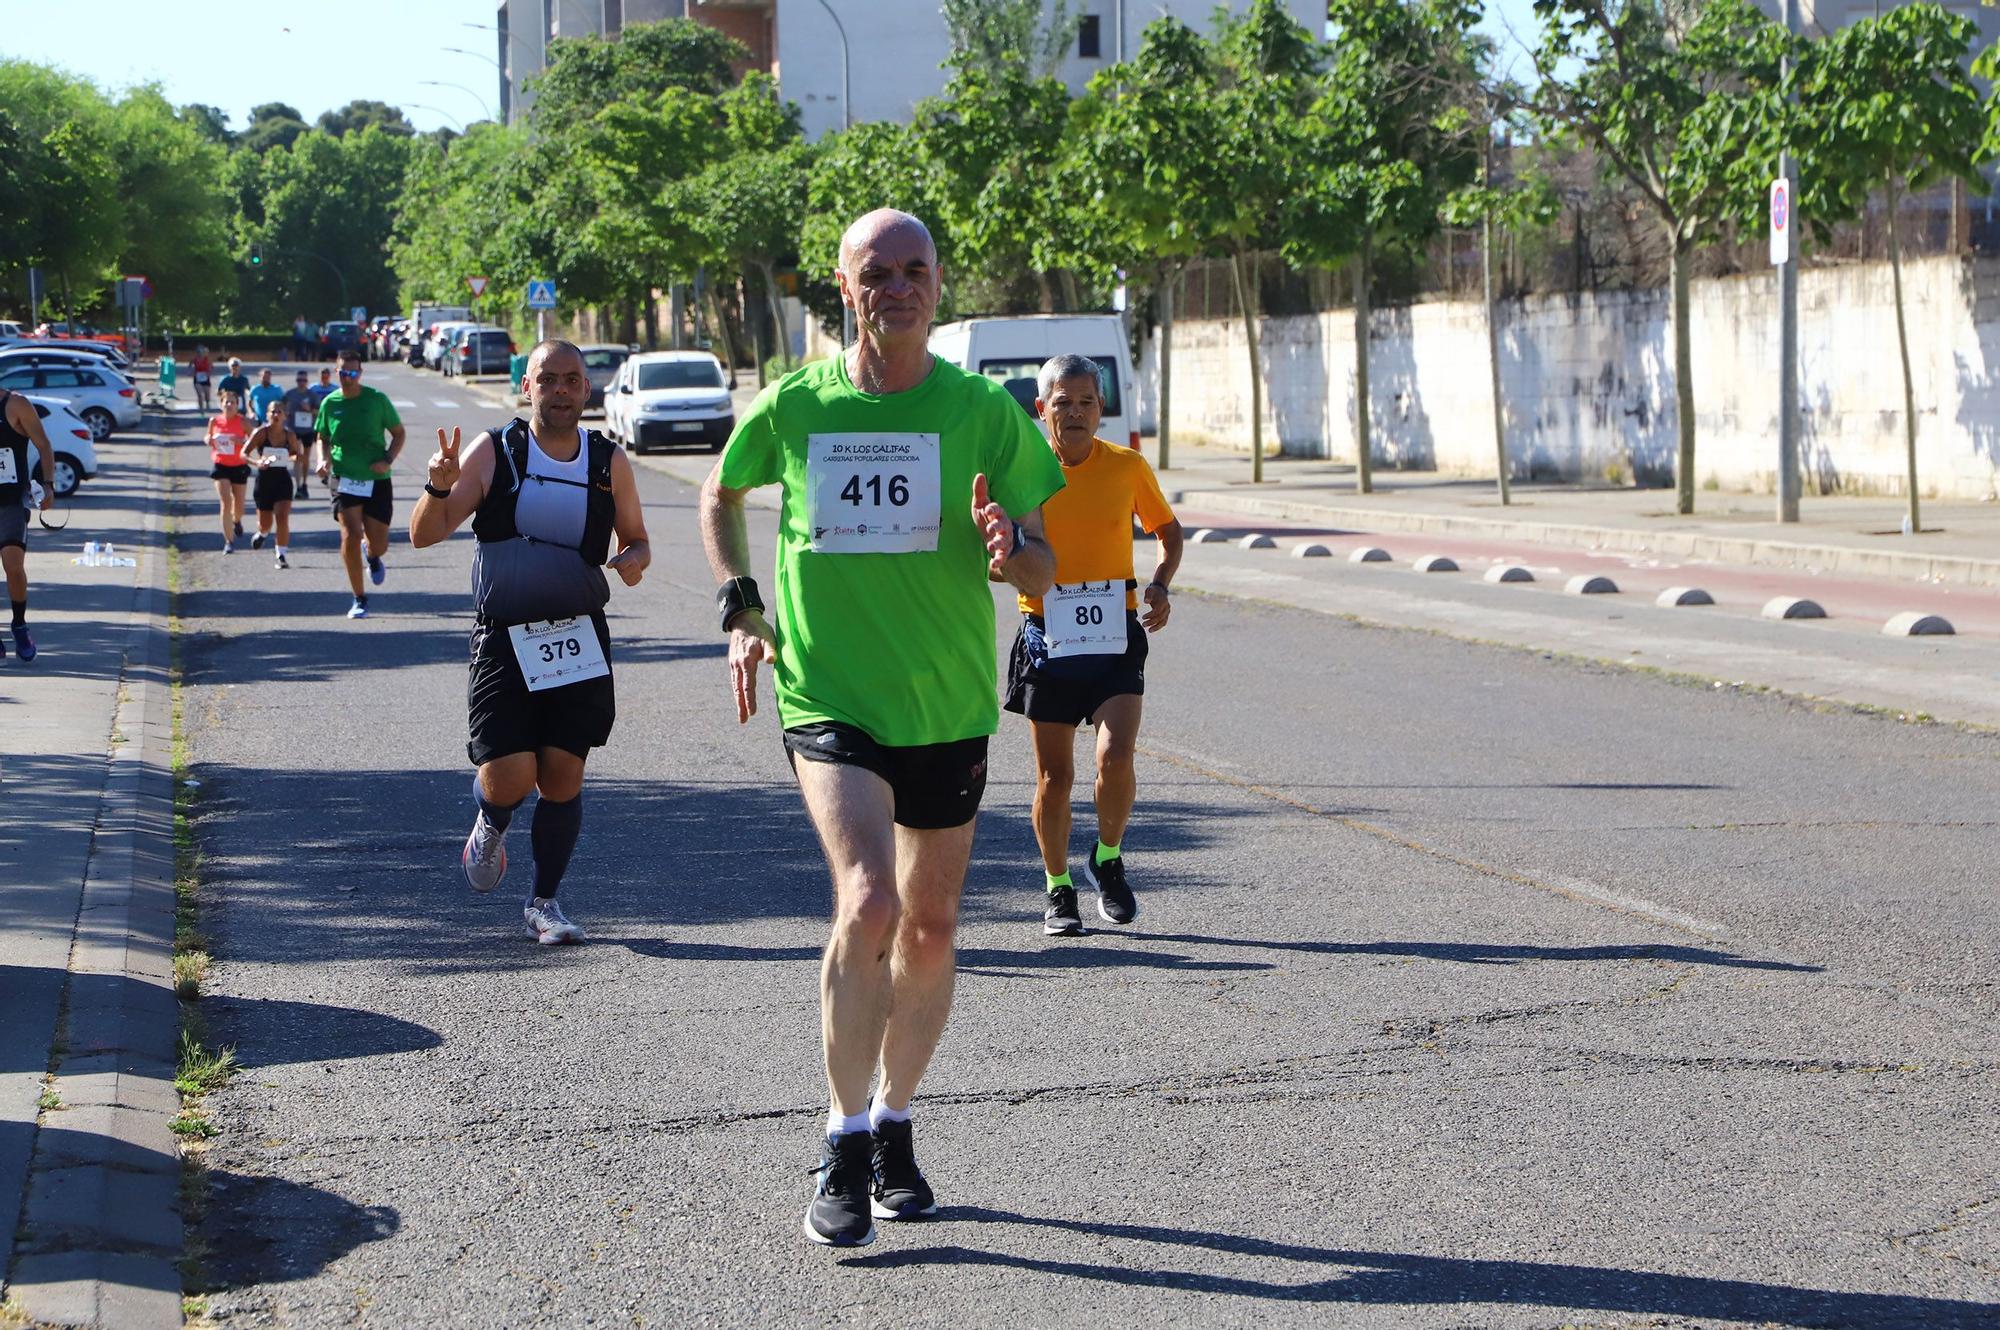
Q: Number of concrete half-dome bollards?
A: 10